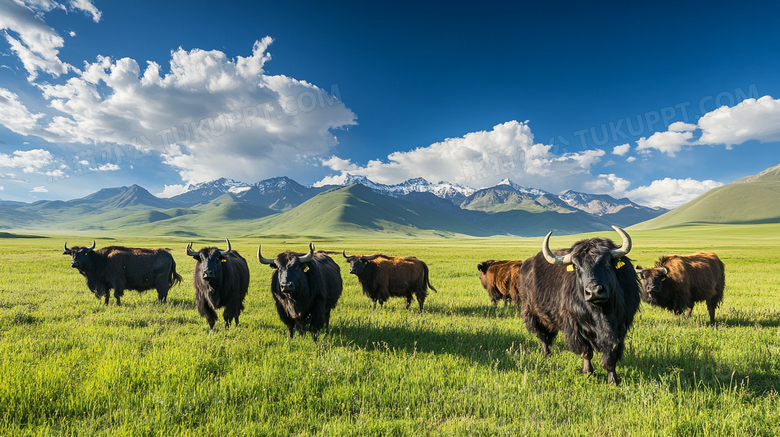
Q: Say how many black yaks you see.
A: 4